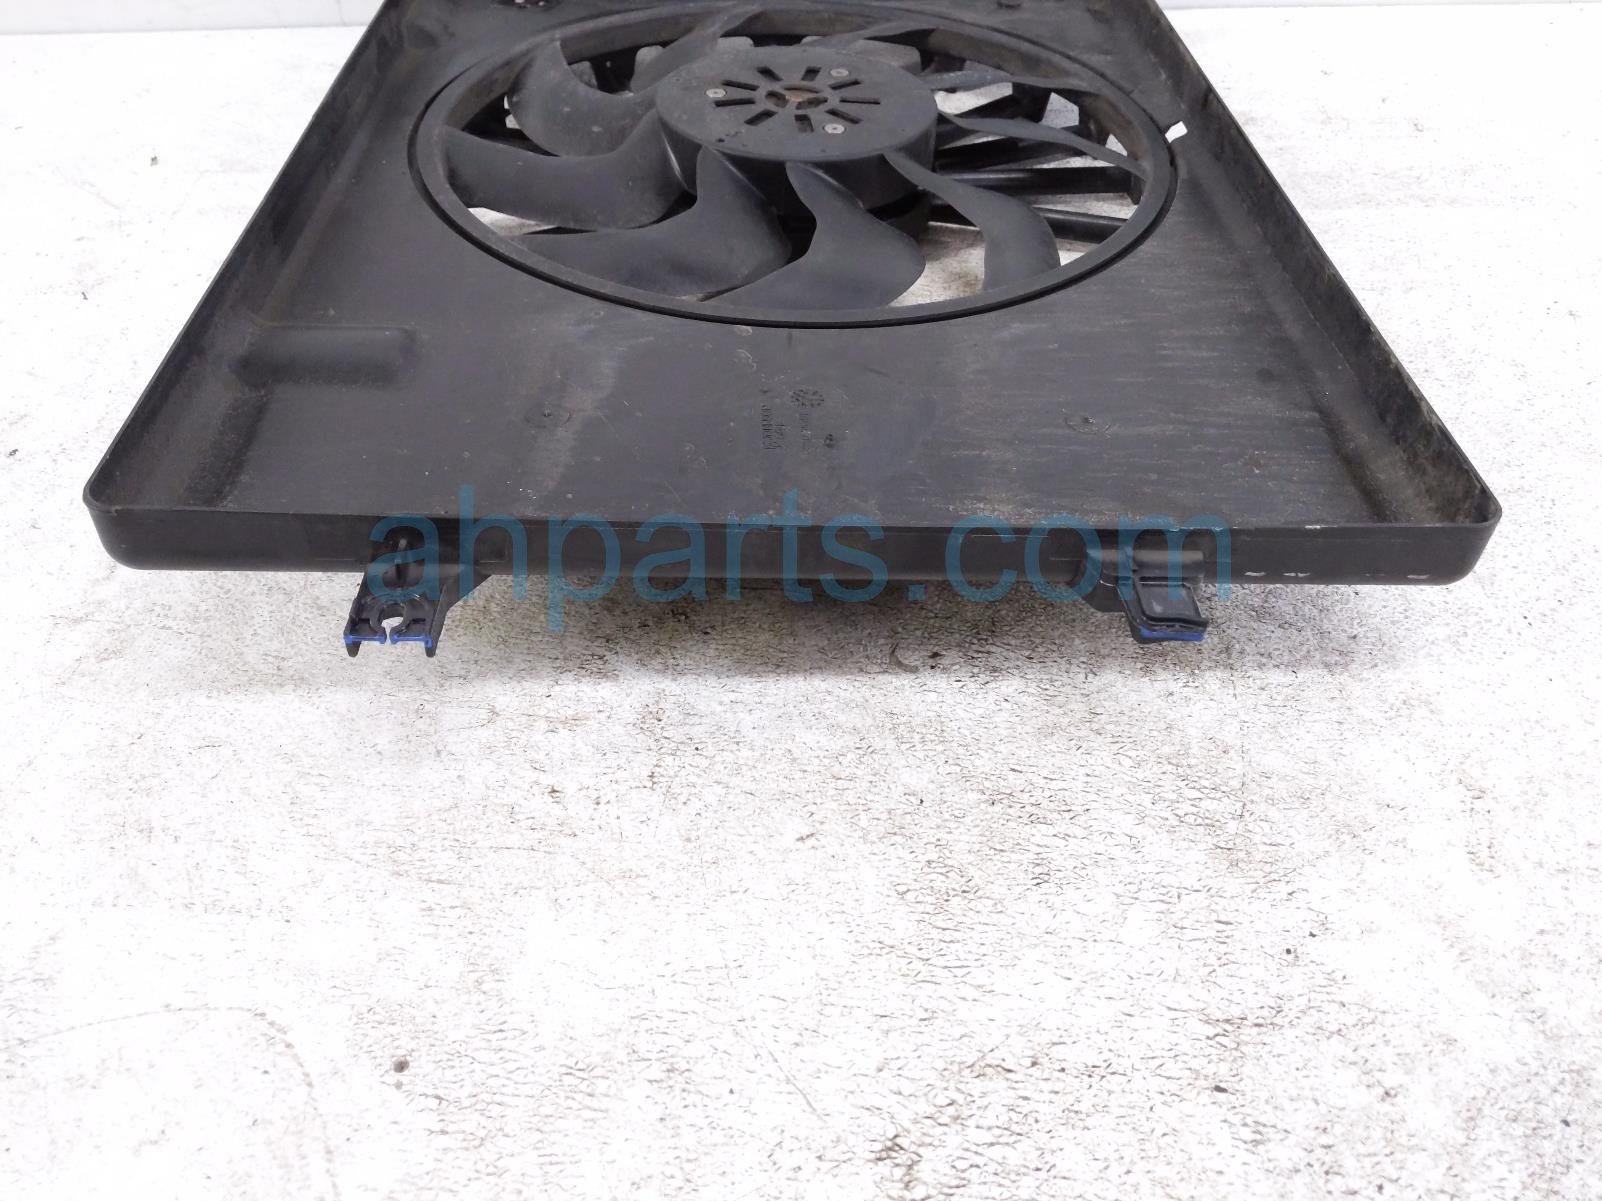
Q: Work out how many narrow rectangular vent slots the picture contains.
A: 9